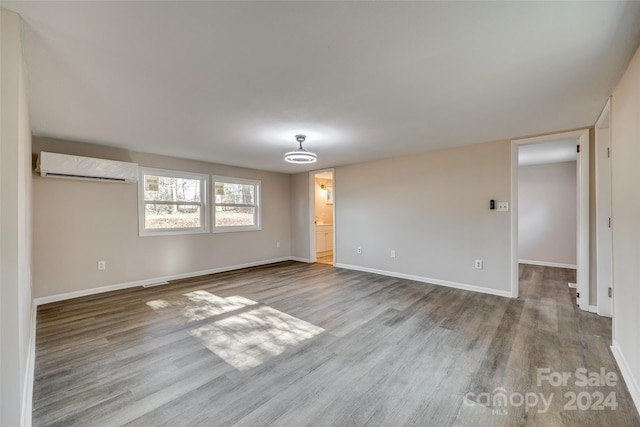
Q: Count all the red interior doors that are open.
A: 0